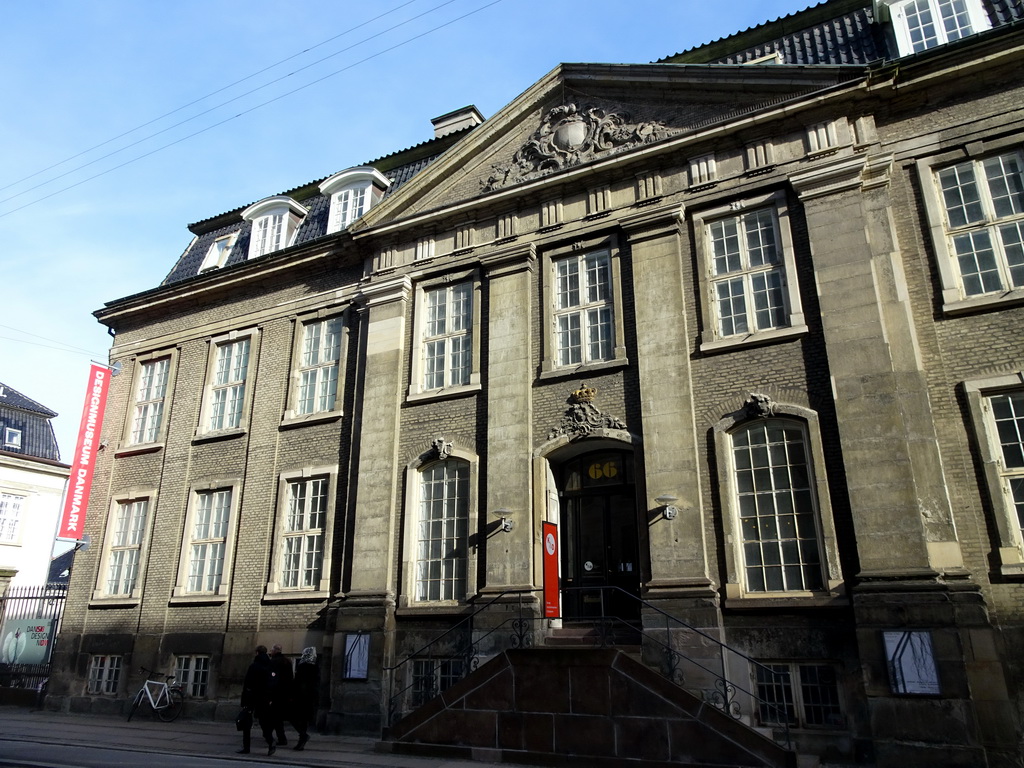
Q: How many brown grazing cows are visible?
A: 0